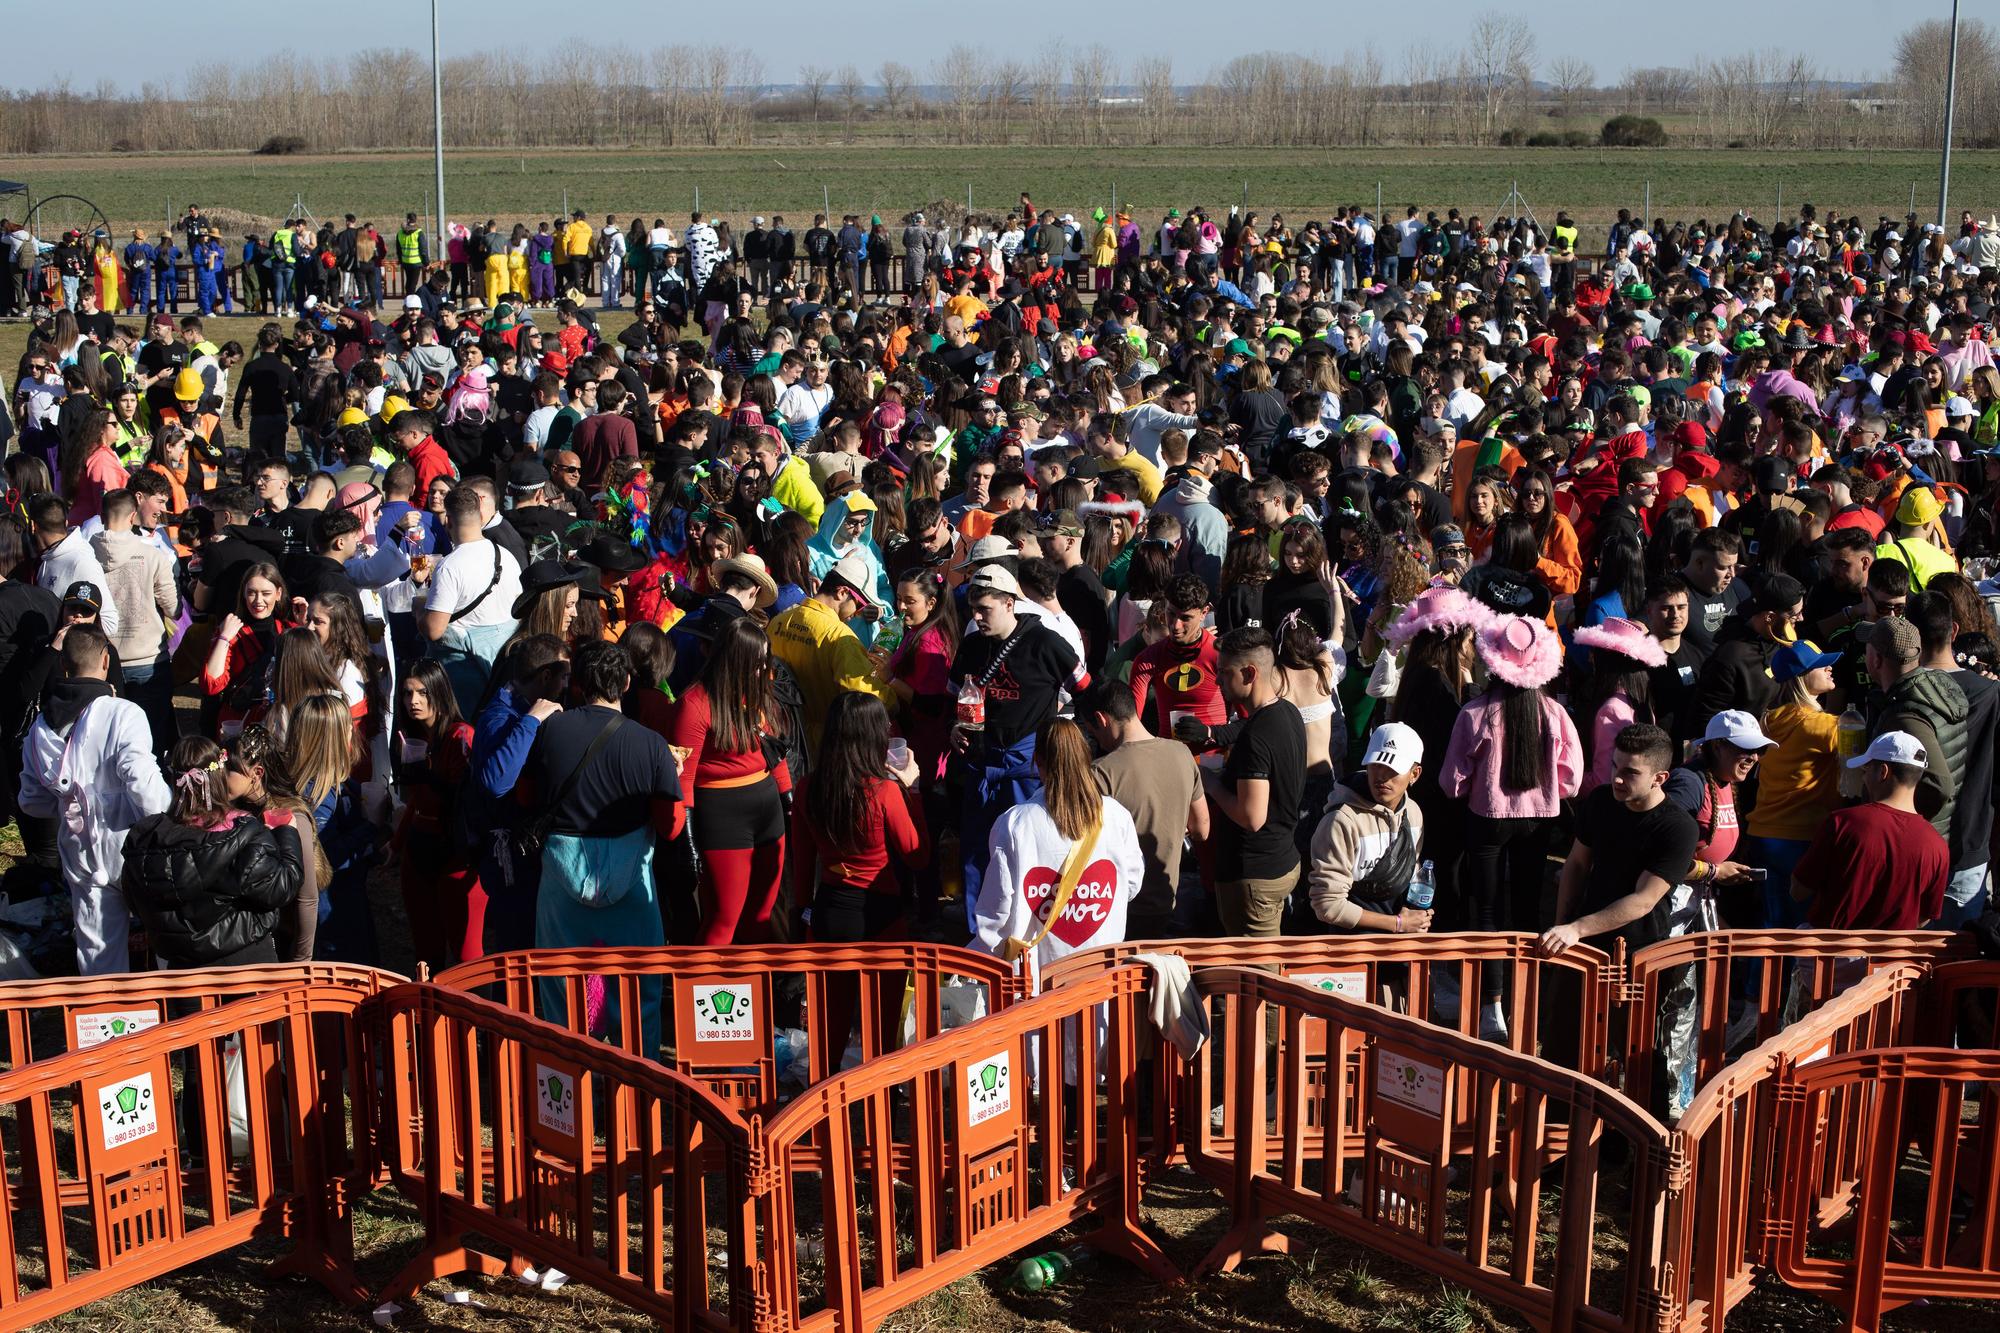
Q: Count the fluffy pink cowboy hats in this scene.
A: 3